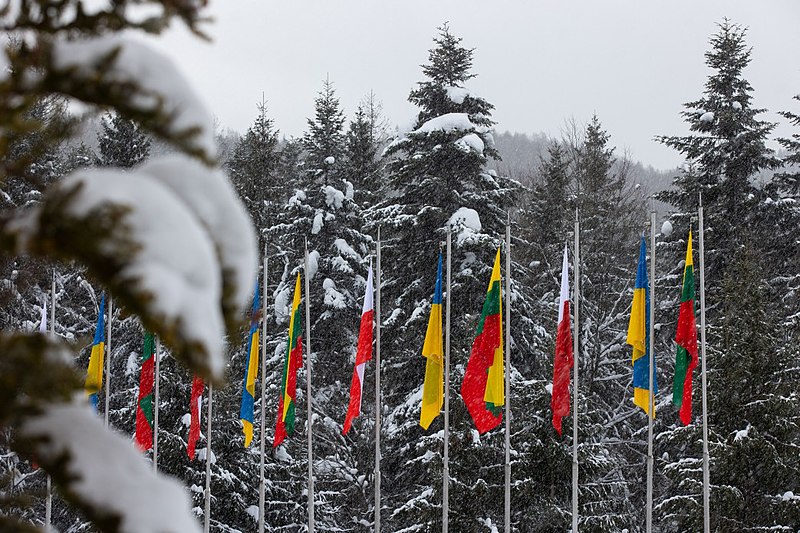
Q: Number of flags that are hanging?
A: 12